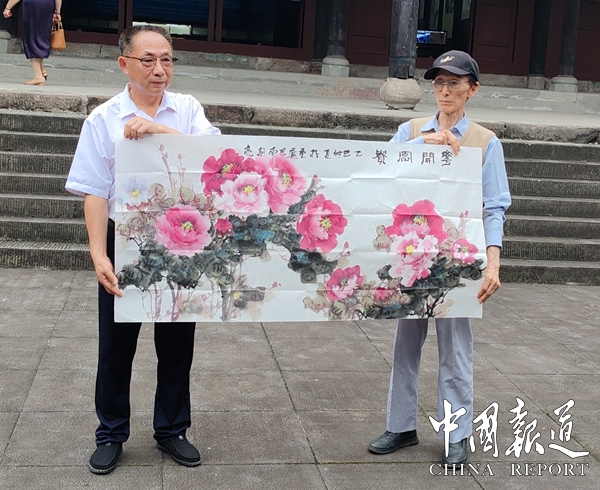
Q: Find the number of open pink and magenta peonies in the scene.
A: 9